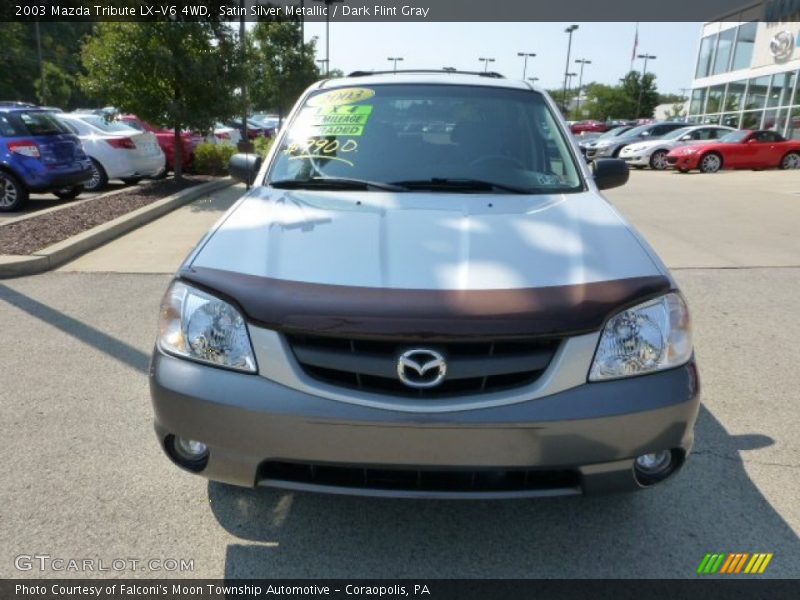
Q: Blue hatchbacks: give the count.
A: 1